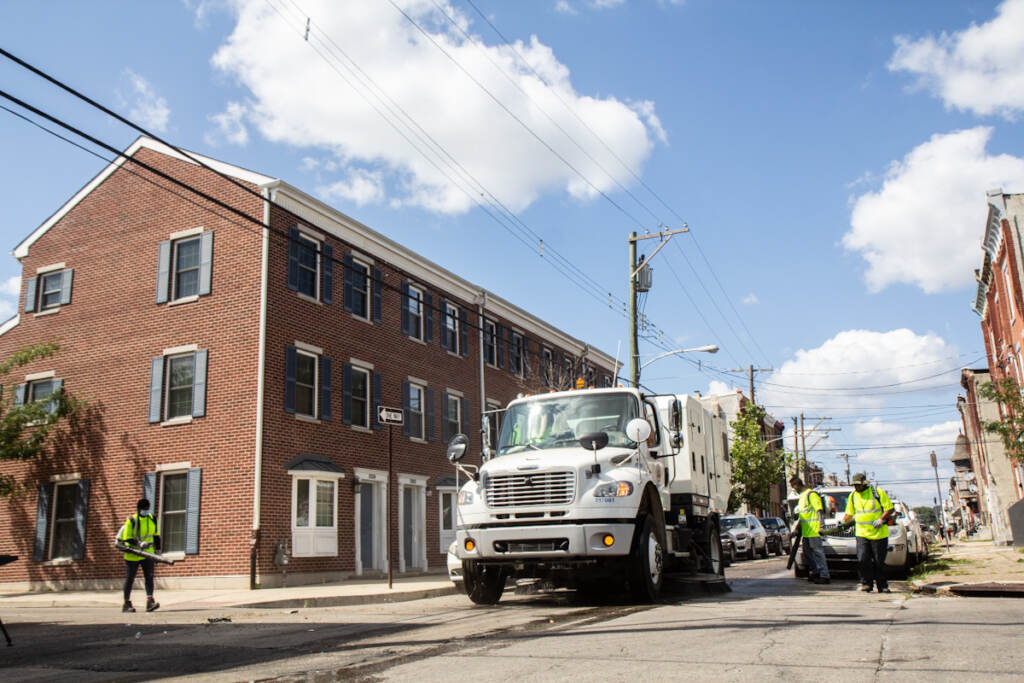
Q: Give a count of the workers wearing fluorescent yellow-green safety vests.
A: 3